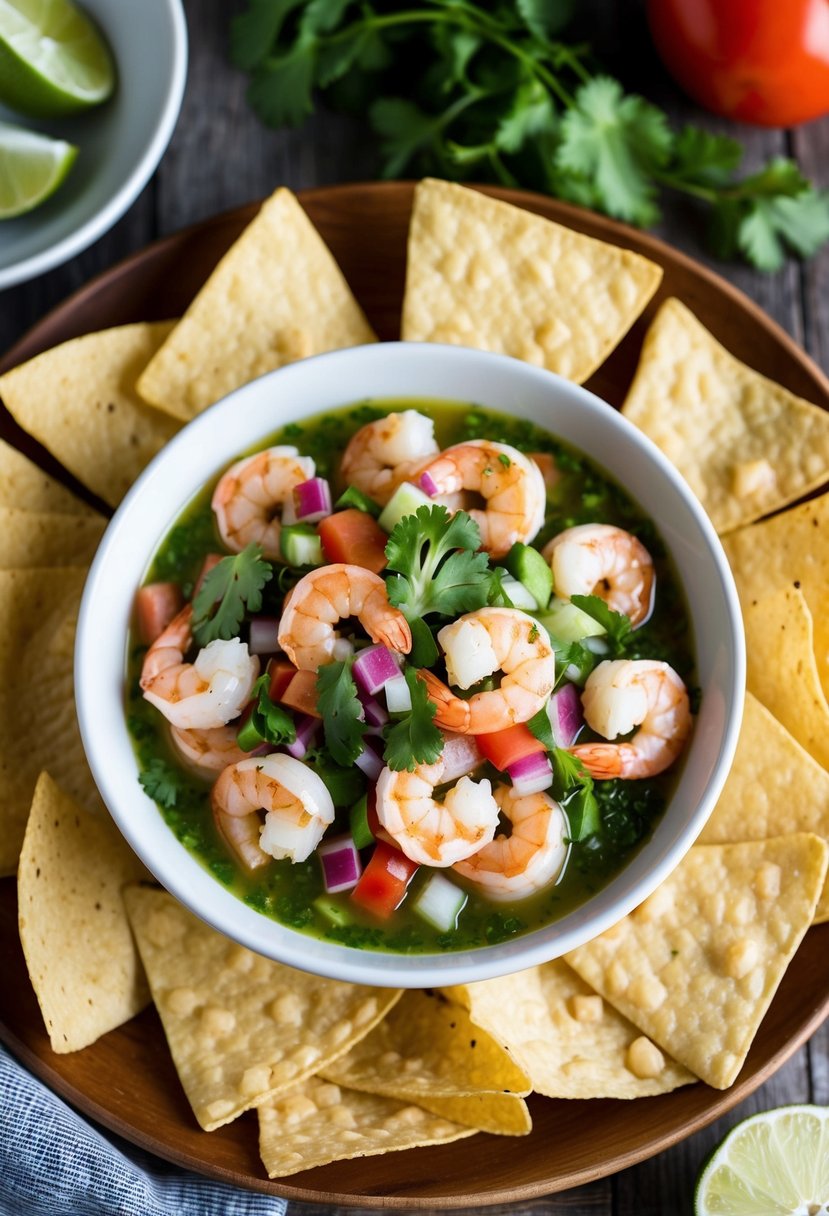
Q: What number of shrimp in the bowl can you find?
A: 12